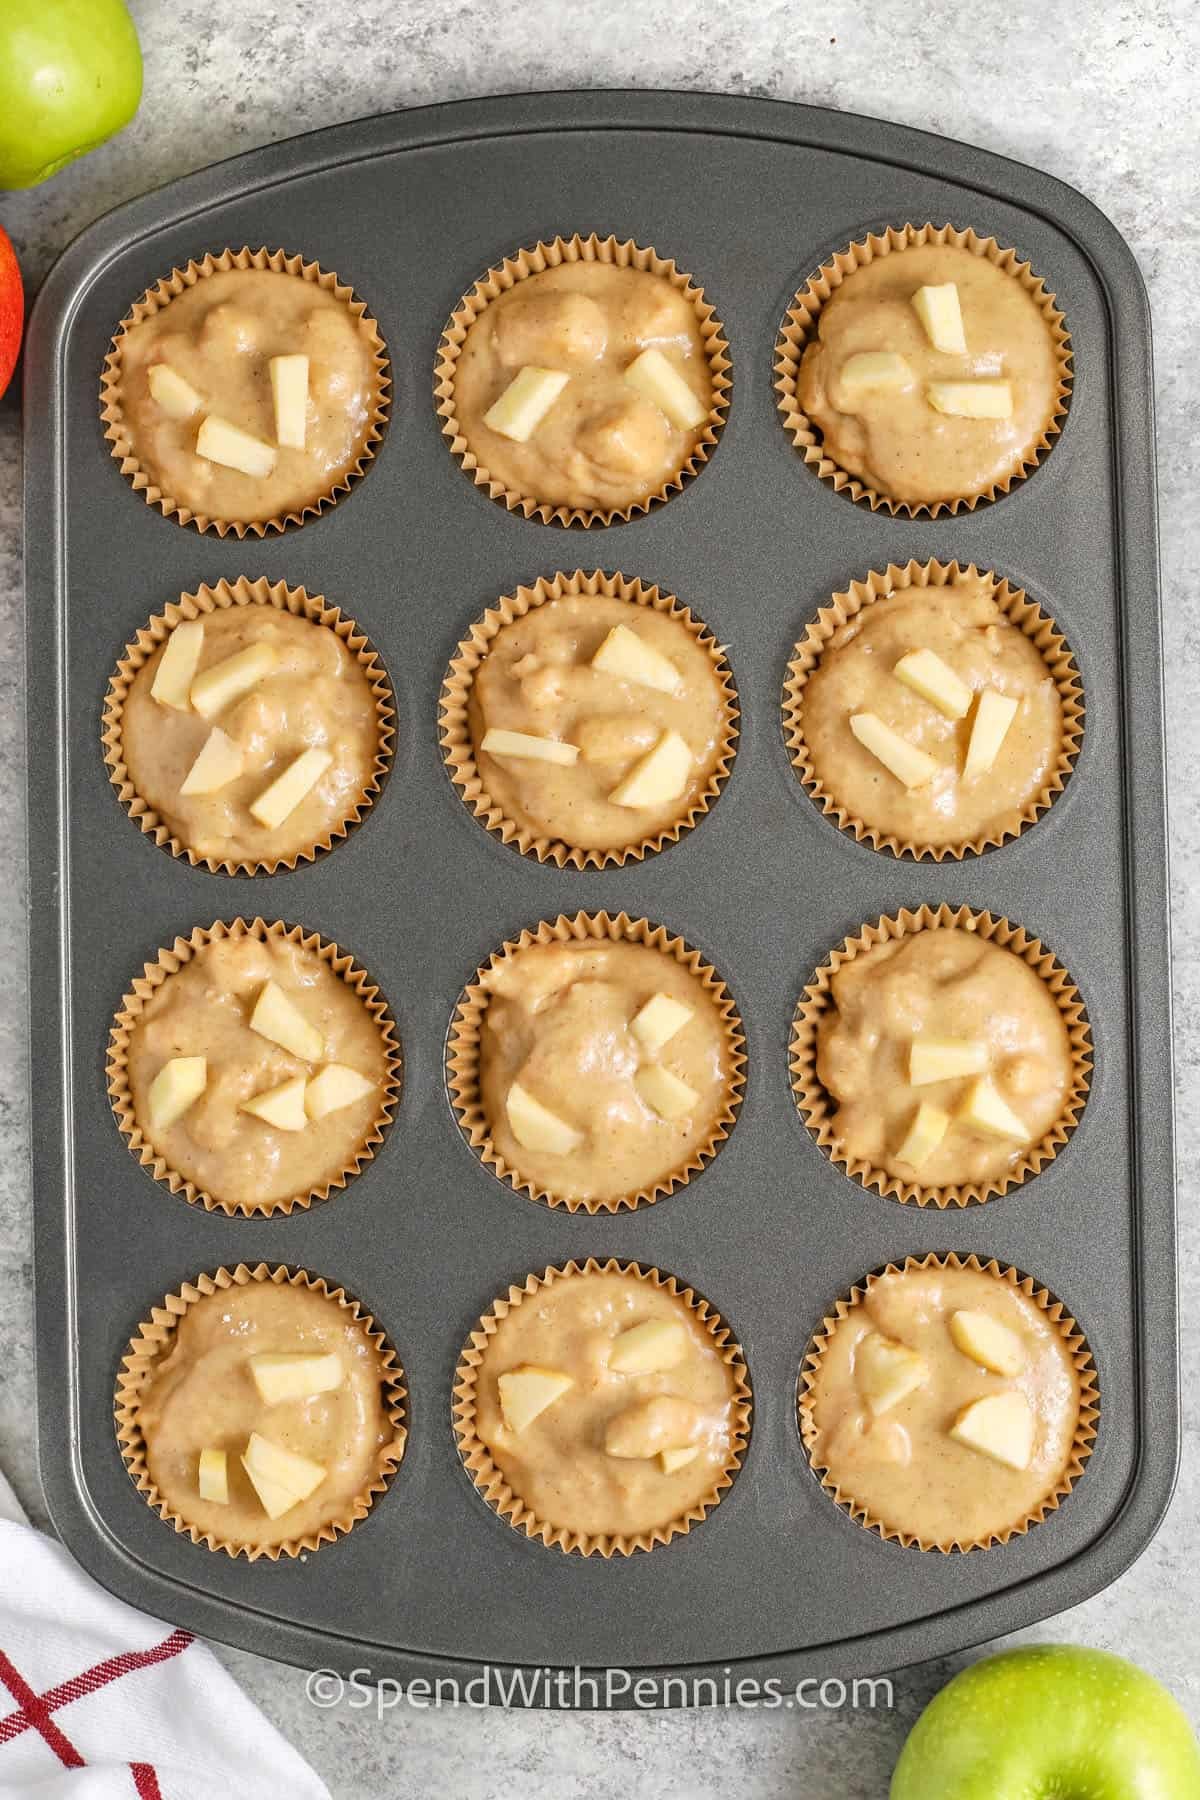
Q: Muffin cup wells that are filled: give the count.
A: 12